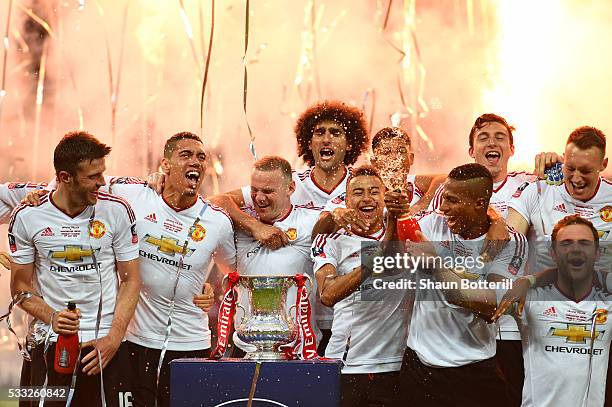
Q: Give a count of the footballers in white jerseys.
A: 10